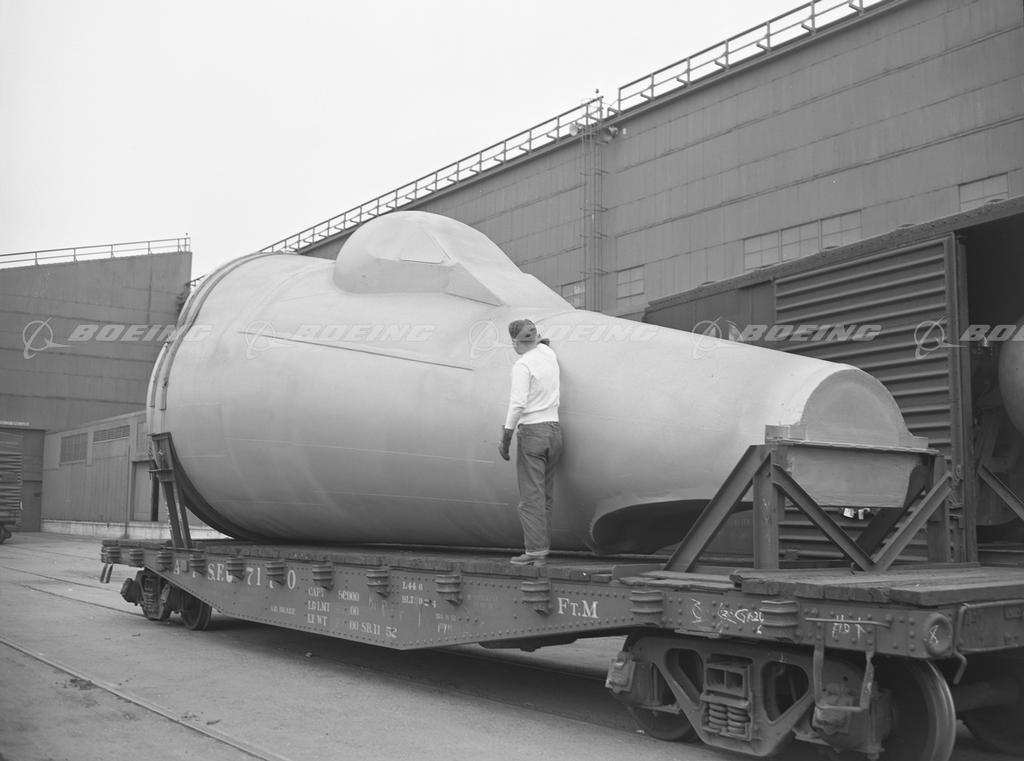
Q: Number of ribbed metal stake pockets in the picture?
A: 12